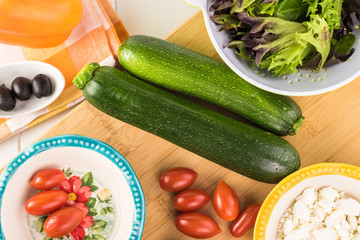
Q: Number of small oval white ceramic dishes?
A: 1